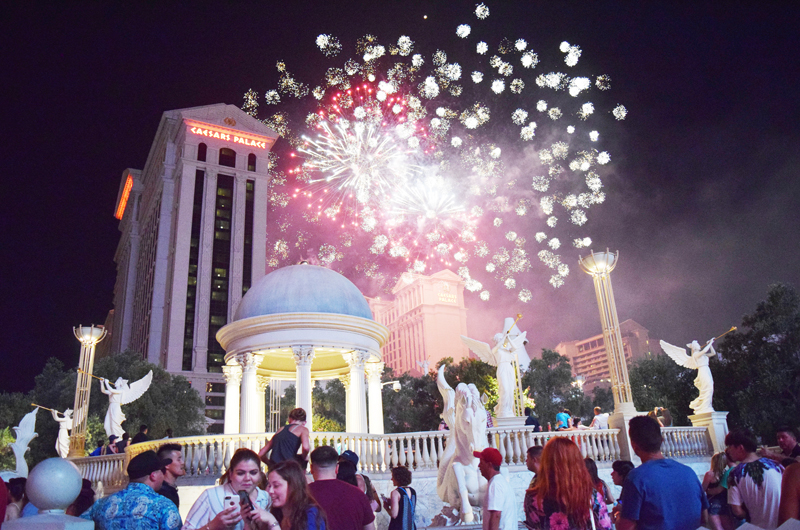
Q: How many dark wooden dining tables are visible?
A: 0